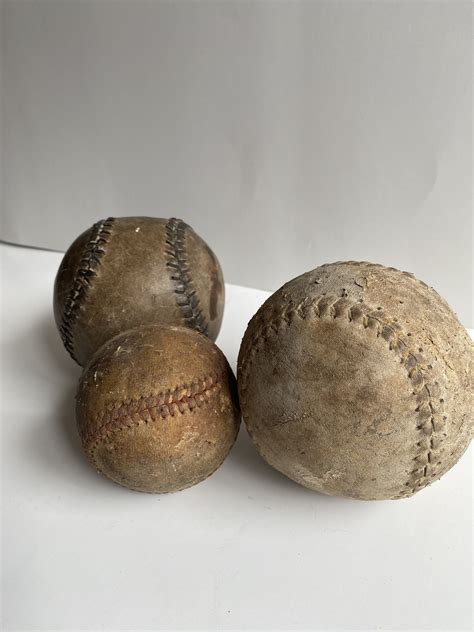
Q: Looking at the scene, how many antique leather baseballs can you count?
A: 3